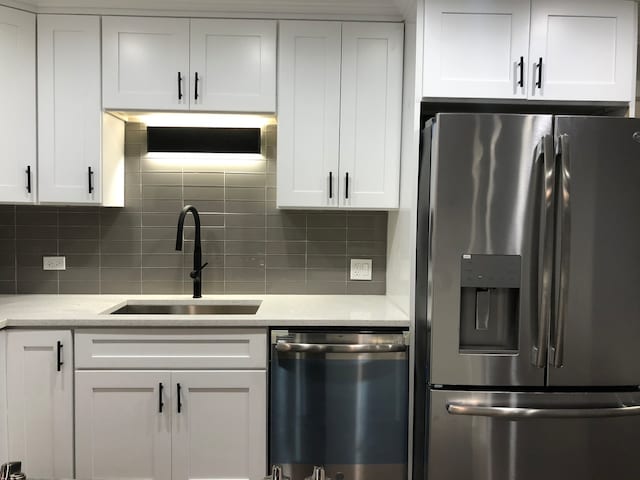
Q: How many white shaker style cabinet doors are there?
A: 11